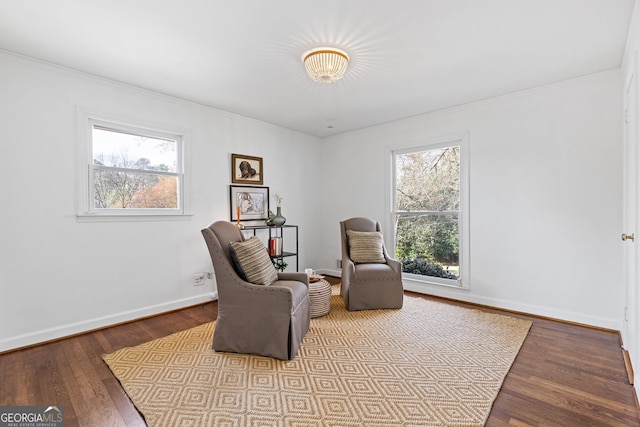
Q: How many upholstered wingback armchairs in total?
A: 2